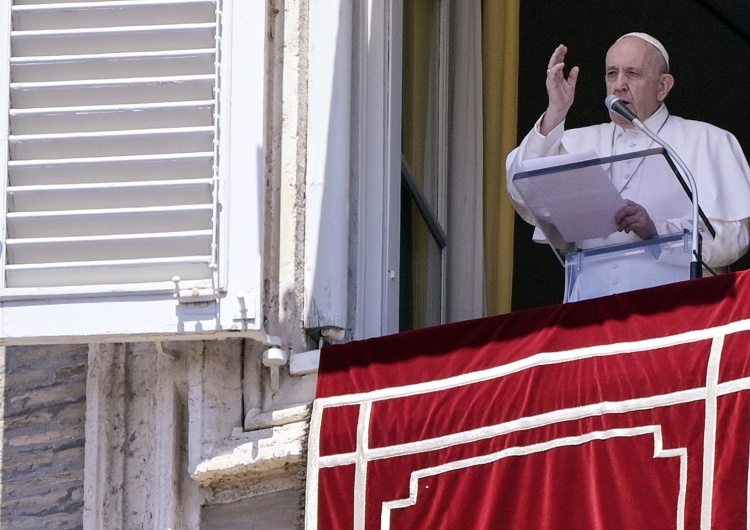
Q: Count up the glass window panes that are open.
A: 1